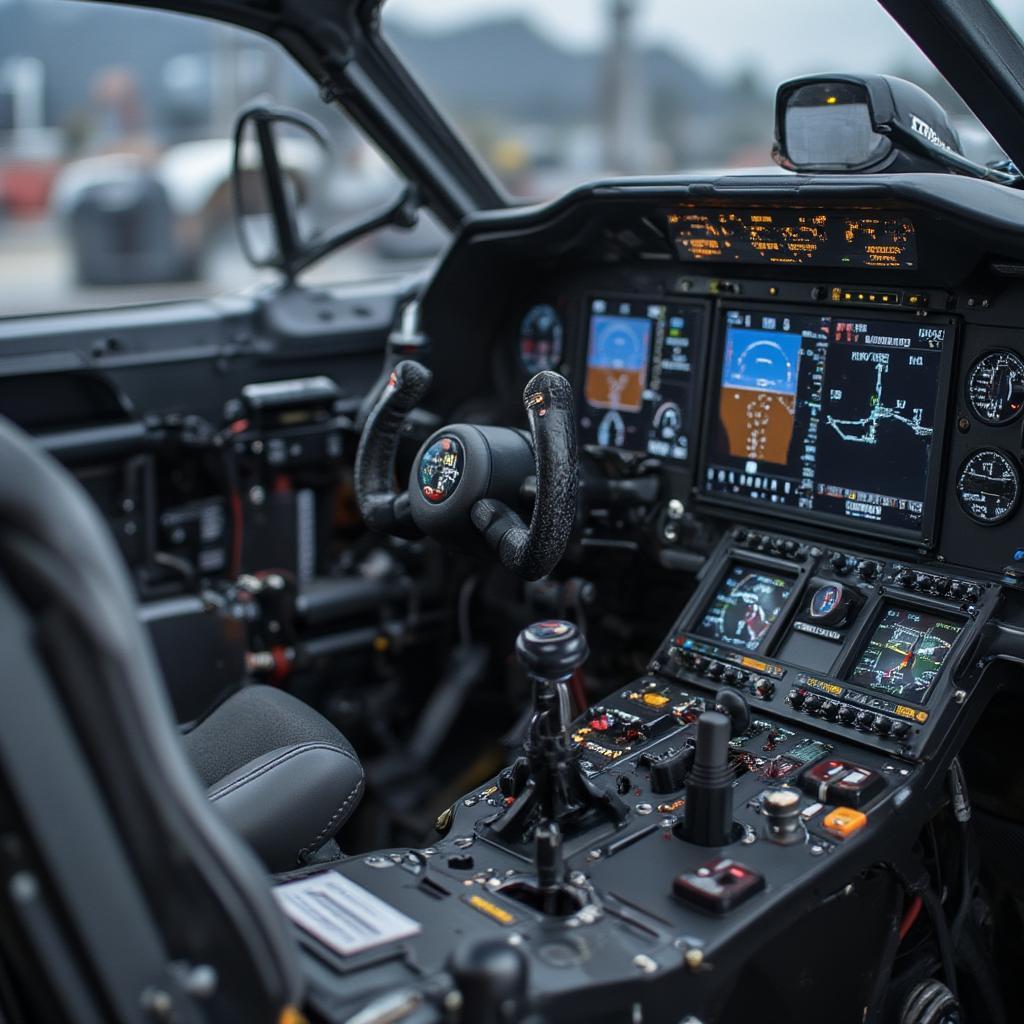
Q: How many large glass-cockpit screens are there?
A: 2